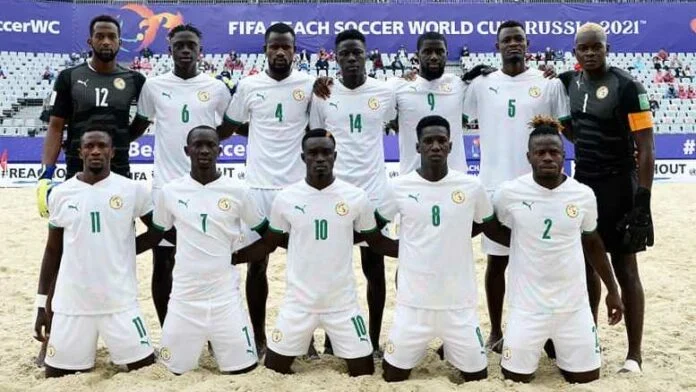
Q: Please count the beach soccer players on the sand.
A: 12